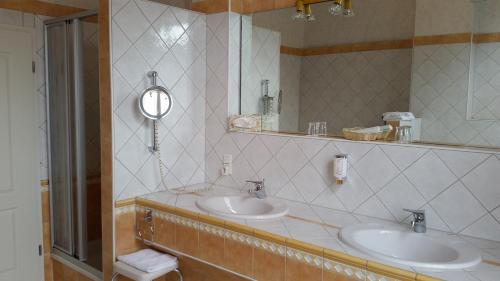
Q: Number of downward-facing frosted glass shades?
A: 4